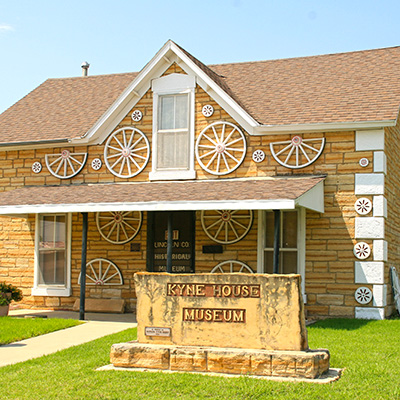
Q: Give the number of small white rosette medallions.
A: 9